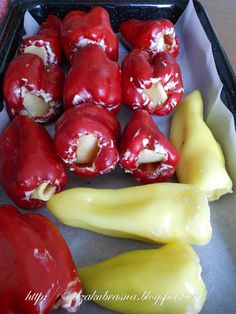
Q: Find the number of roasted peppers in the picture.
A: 13